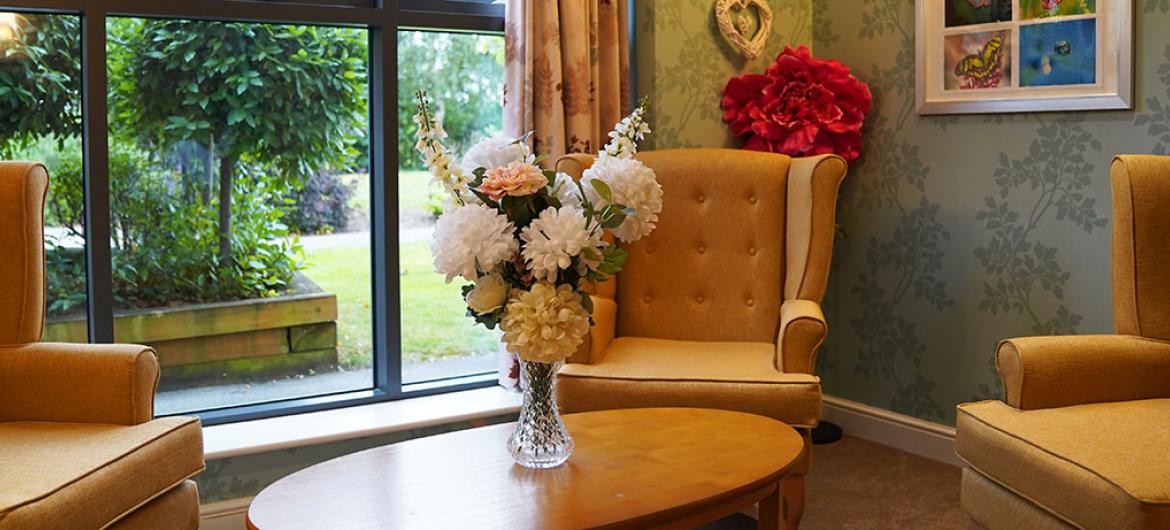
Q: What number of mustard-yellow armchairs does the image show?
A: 3